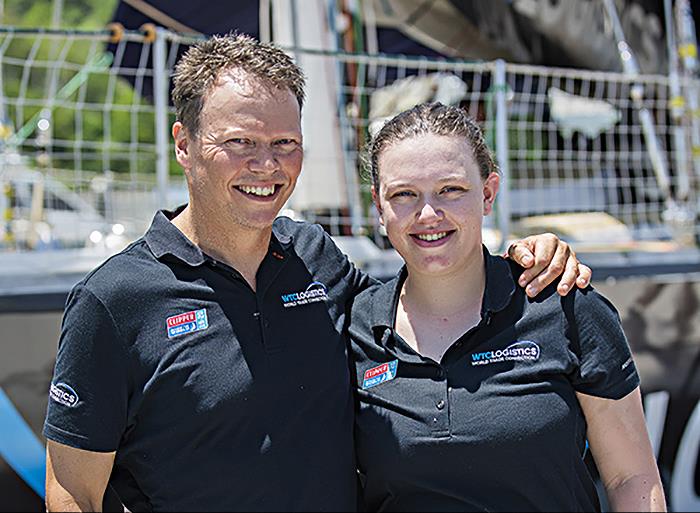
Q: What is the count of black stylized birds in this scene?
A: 0